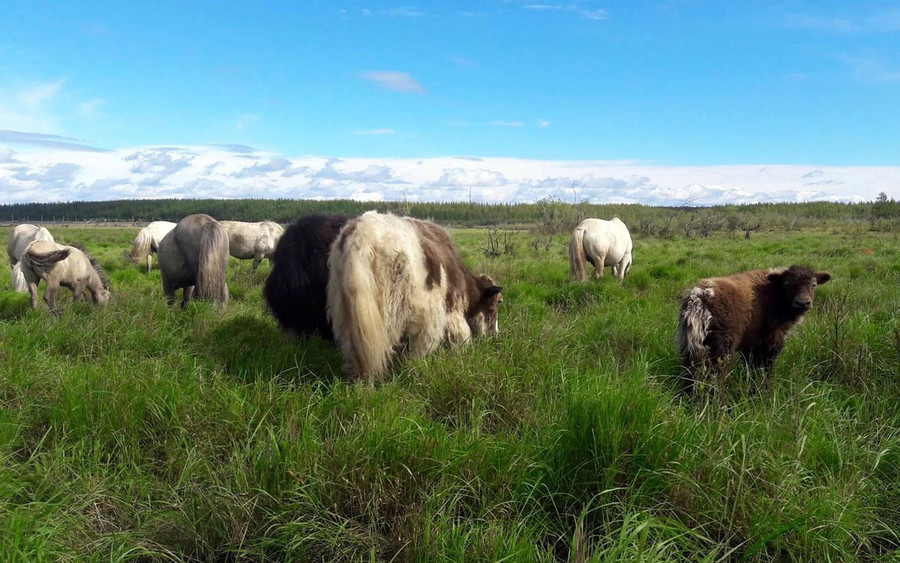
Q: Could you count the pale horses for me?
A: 6